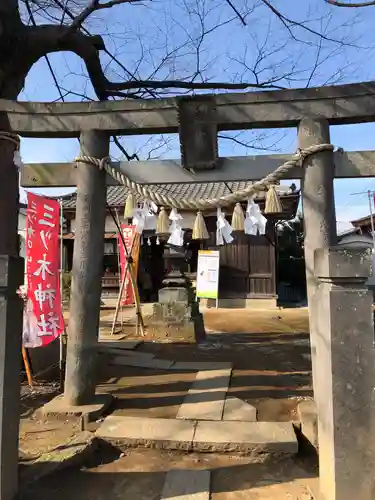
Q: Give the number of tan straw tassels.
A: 5